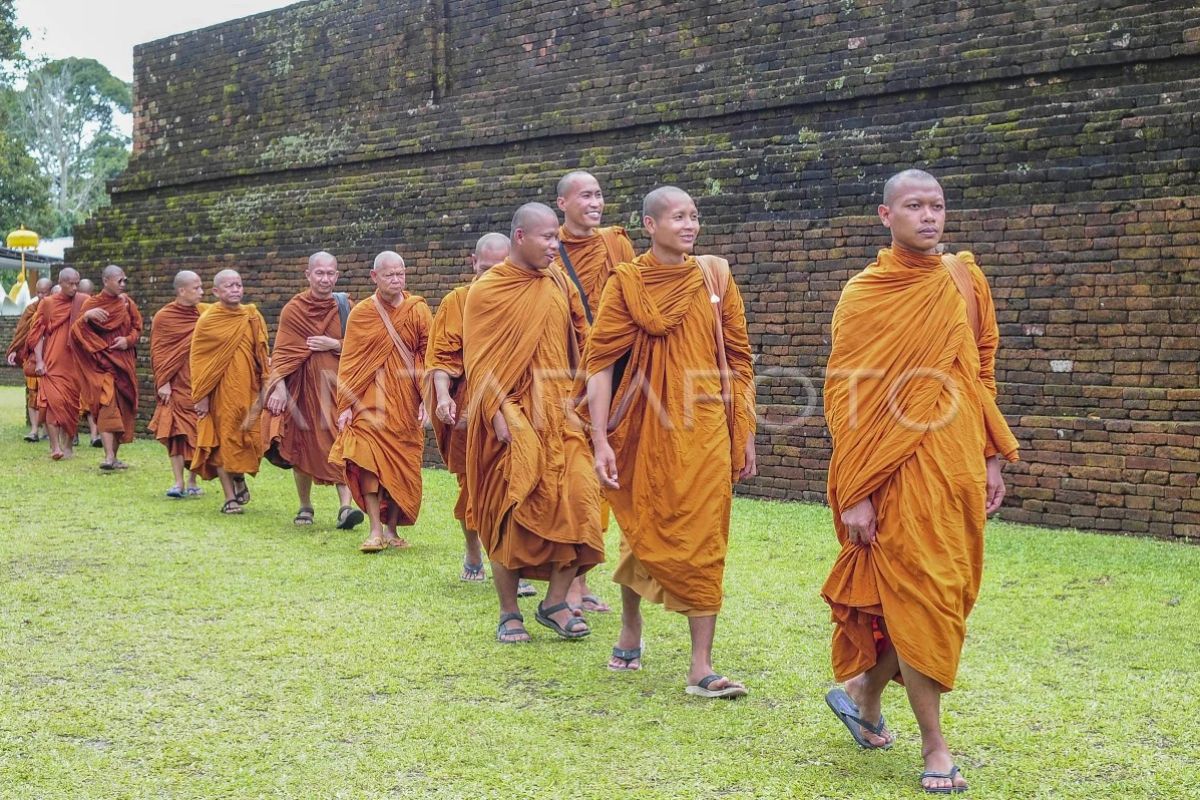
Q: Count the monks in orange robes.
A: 14